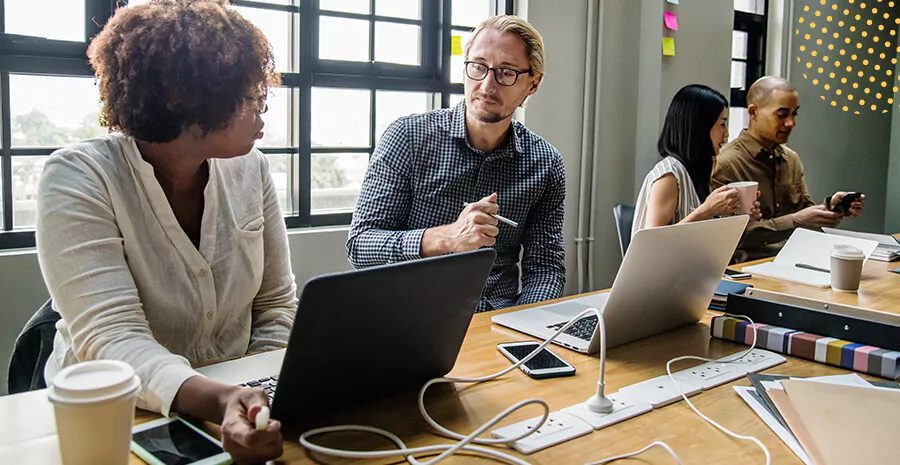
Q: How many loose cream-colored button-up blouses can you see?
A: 1